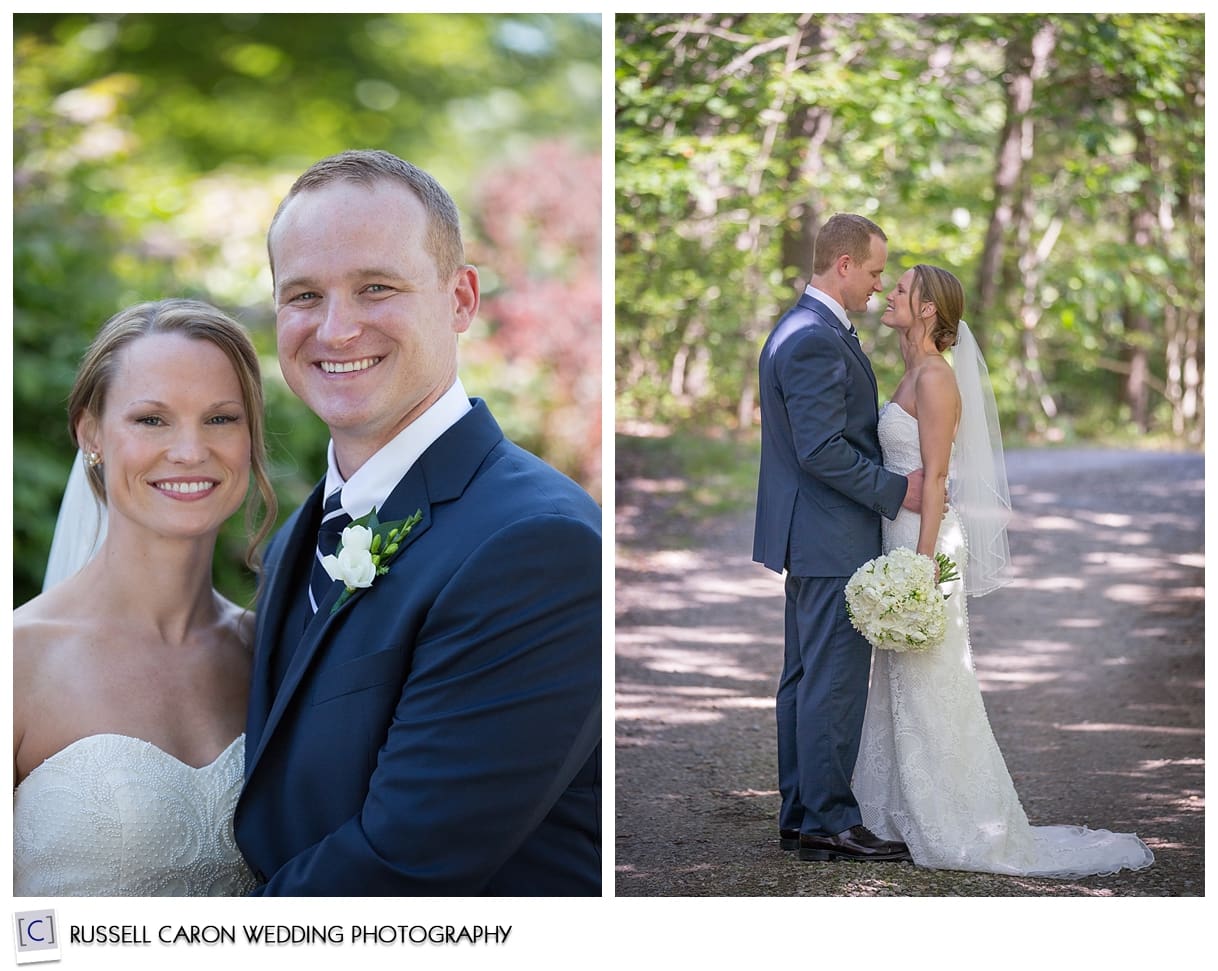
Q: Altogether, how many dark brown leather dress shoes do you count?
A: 2